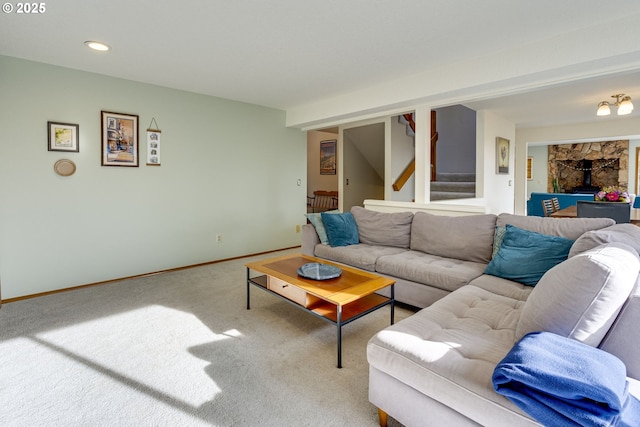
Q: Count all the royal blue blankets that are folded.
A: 1